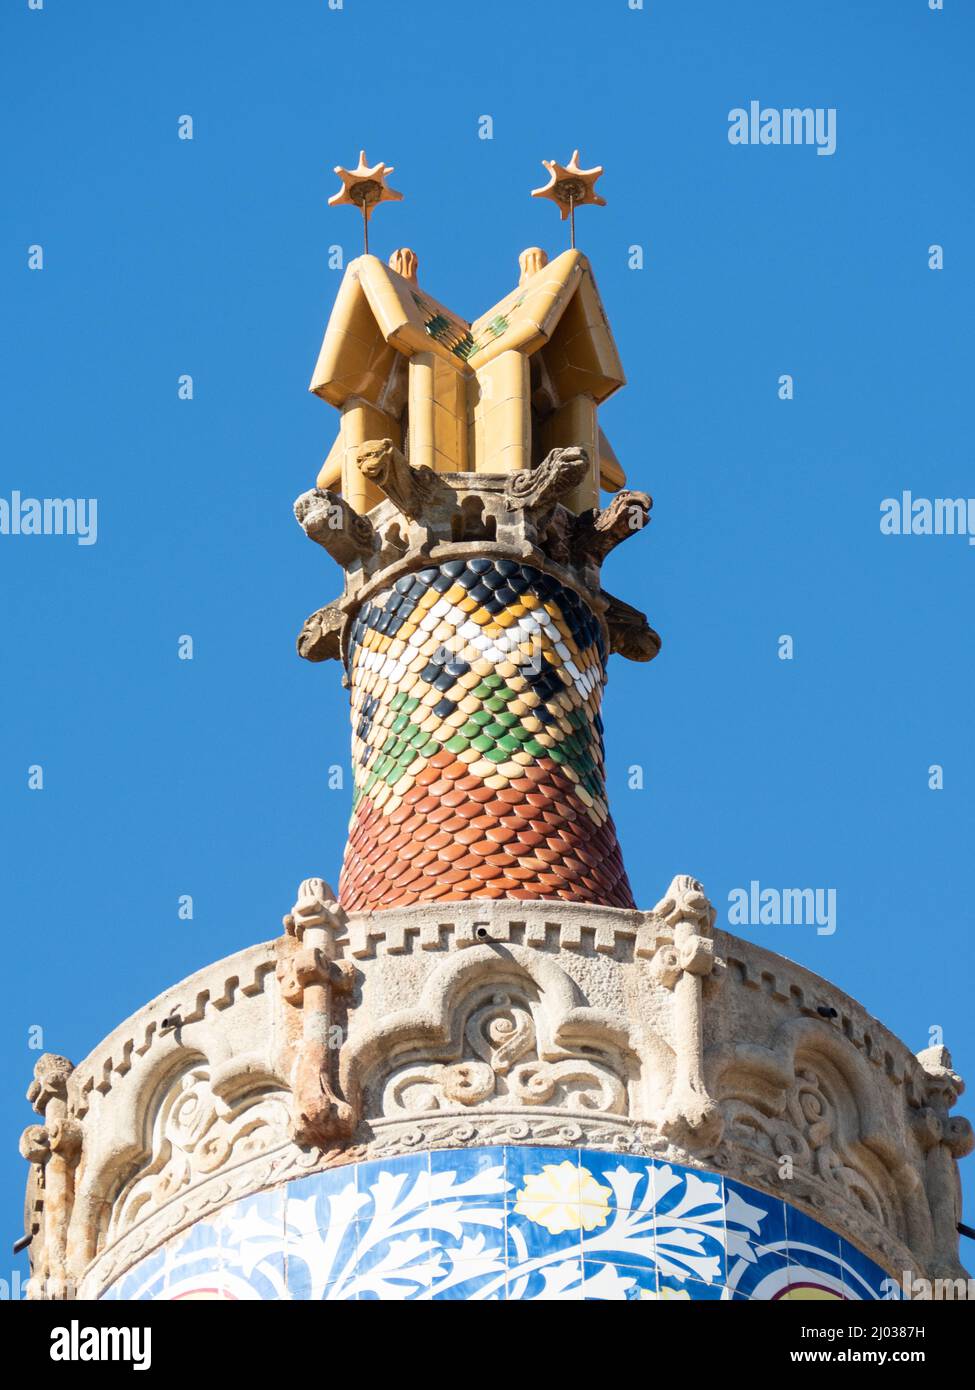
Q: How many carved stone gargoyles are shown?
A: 6